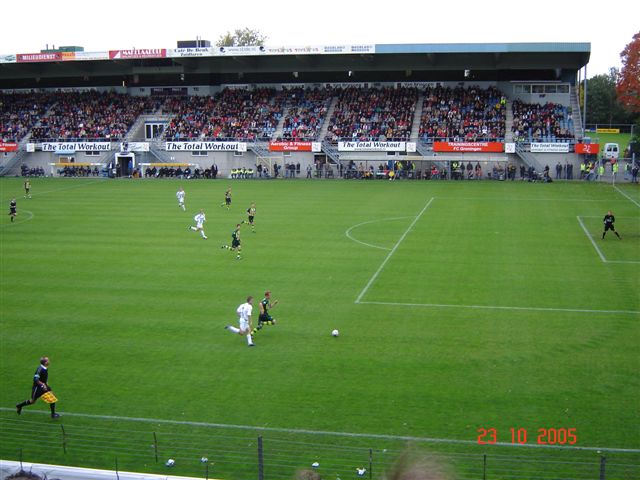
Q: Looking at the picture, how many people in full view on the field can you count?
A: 11